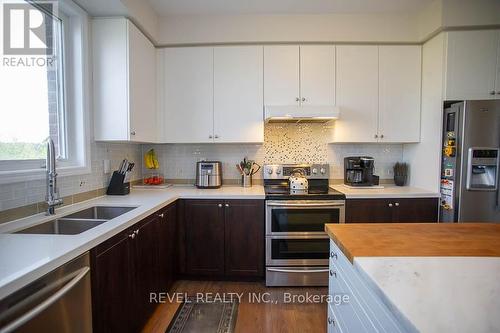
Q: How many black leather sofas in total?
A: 0